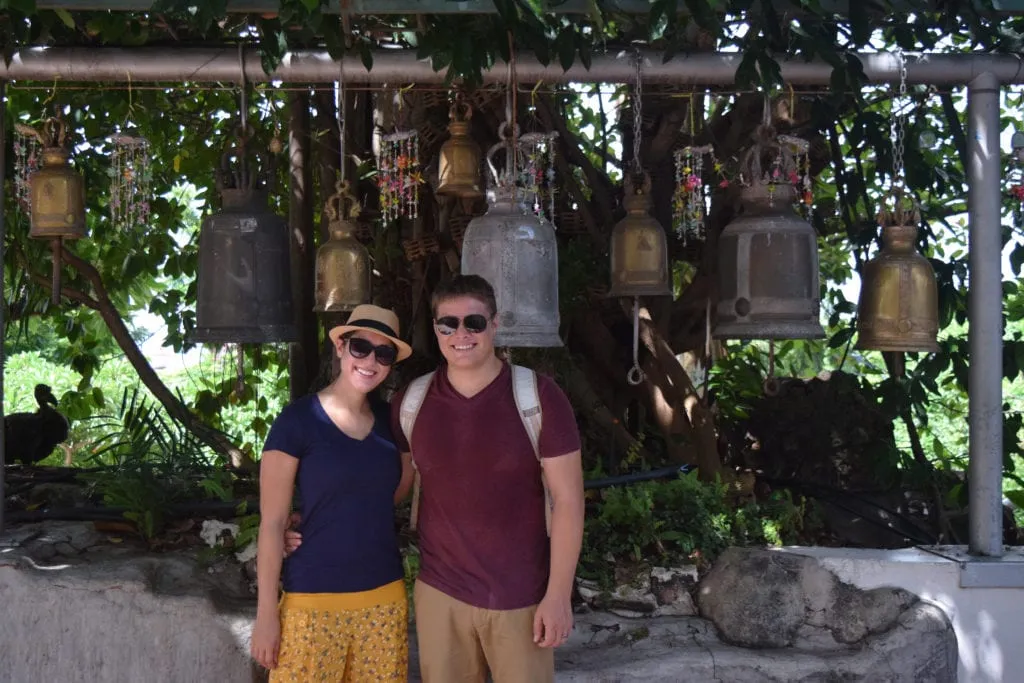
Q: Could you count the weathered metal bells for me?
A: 8